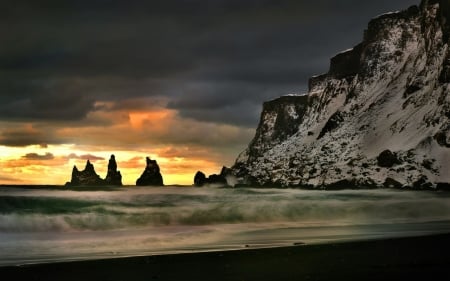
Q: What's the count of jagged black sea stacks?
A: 3